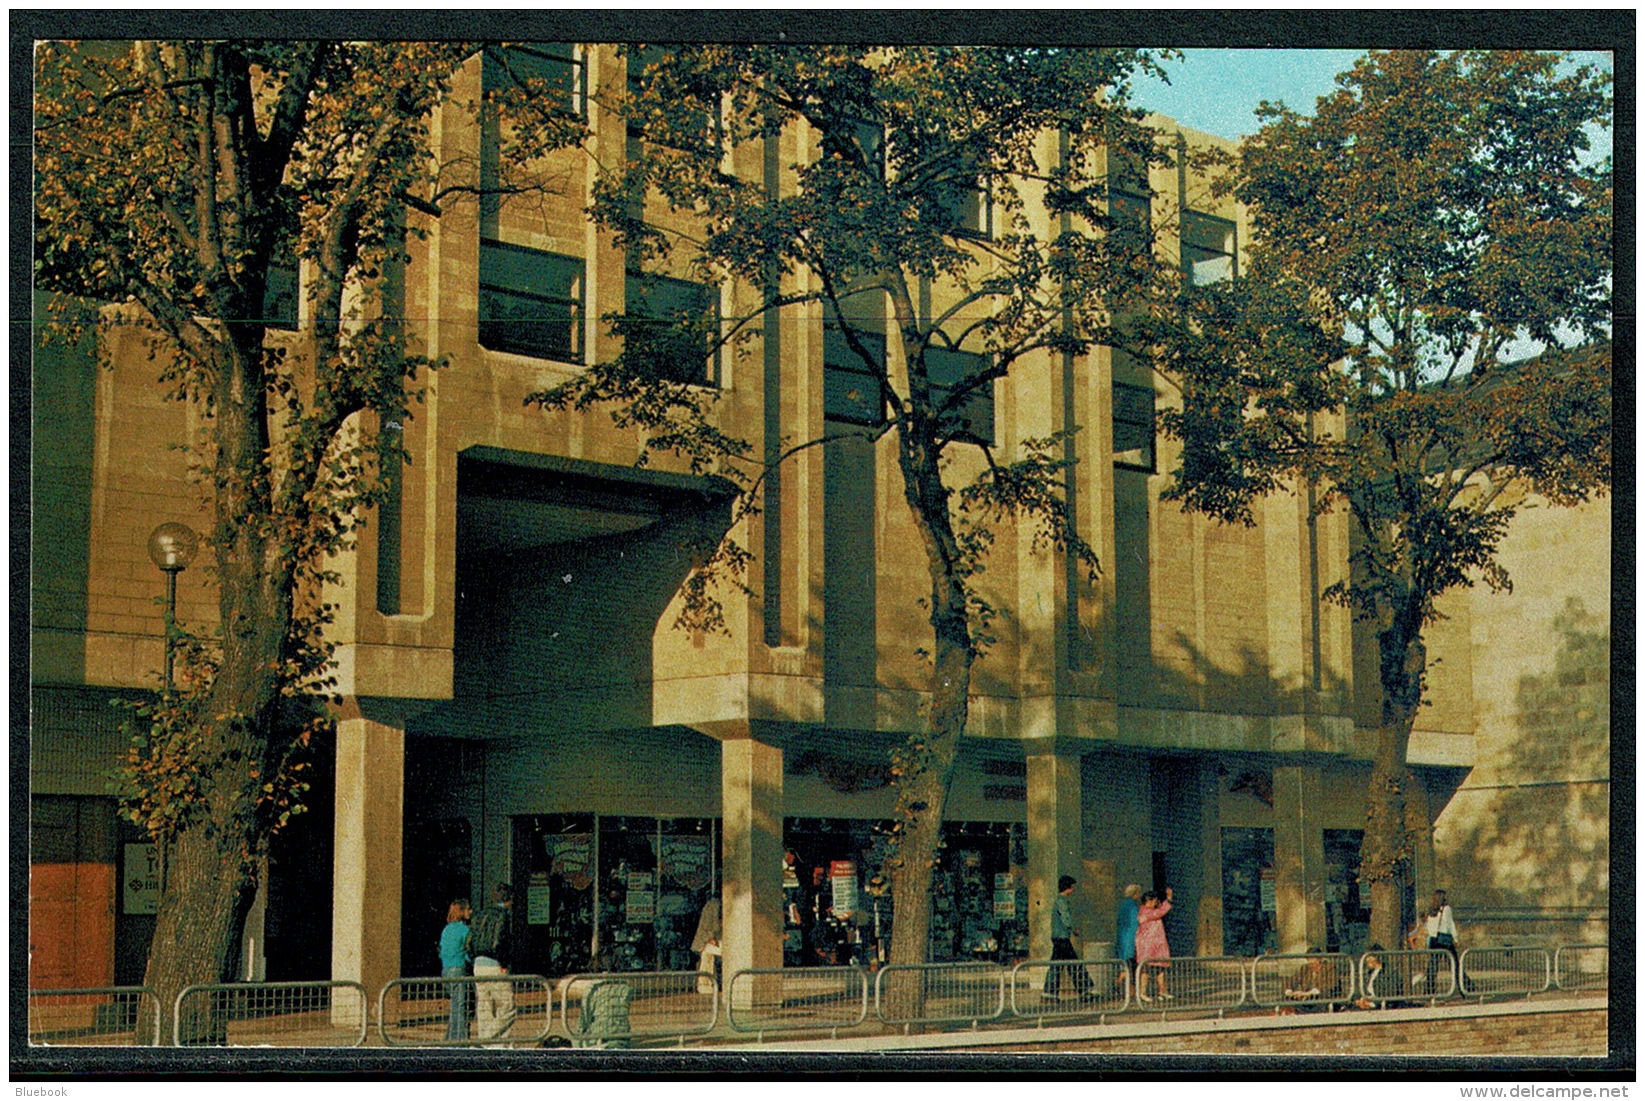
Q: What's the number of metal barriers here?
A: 12